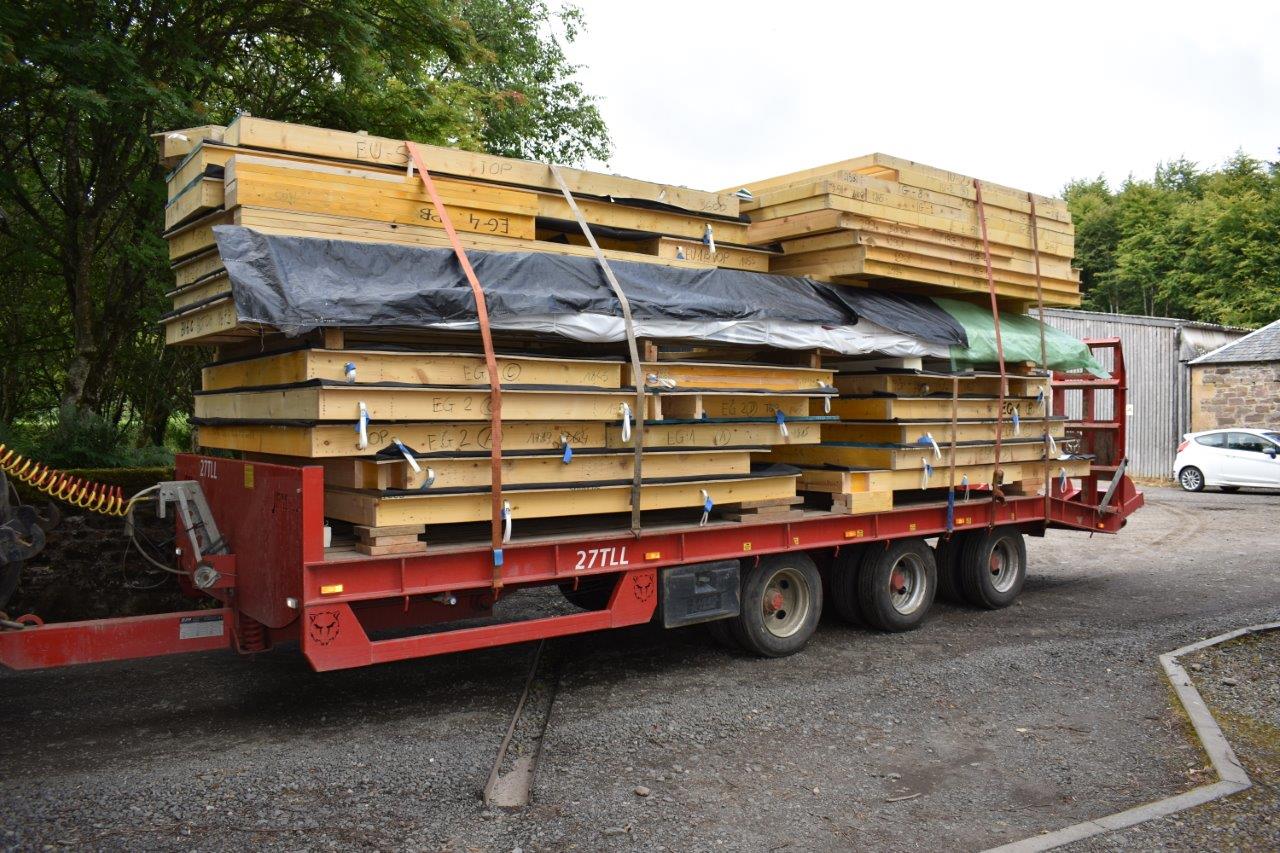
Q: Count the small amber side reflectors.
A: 5